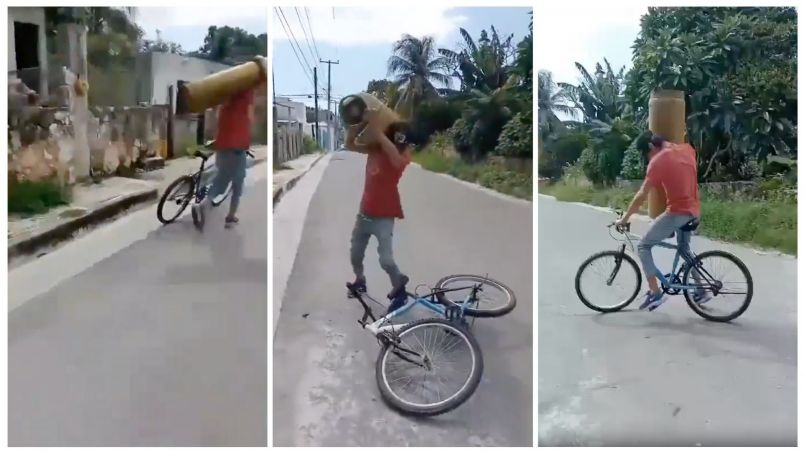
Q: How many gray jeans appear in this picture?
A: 3